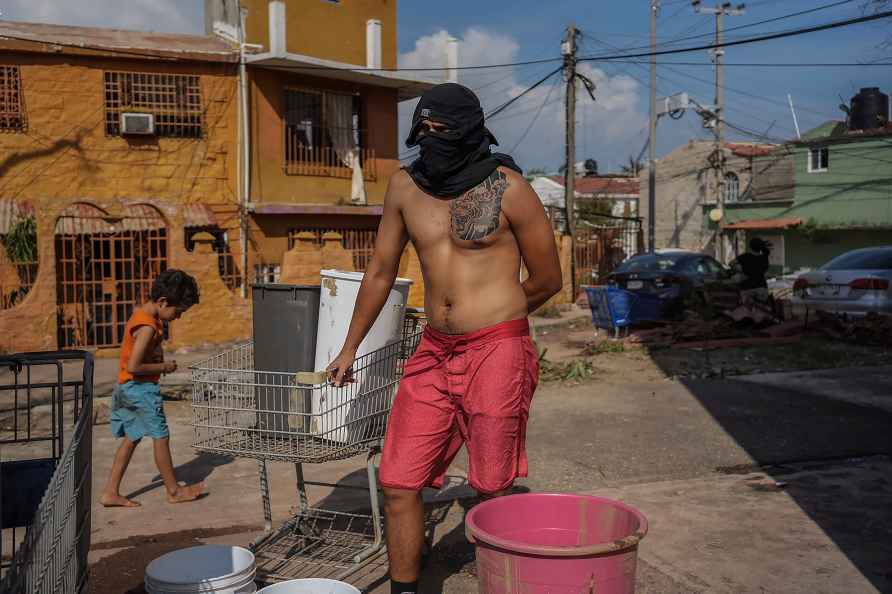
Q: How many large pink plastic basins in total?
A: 1